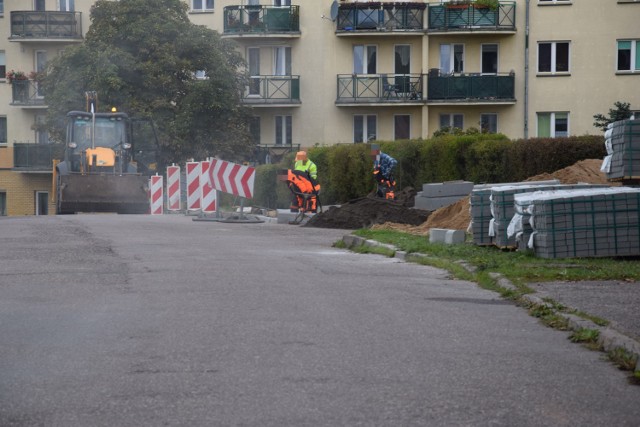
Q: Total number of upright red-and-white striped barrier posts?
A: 4